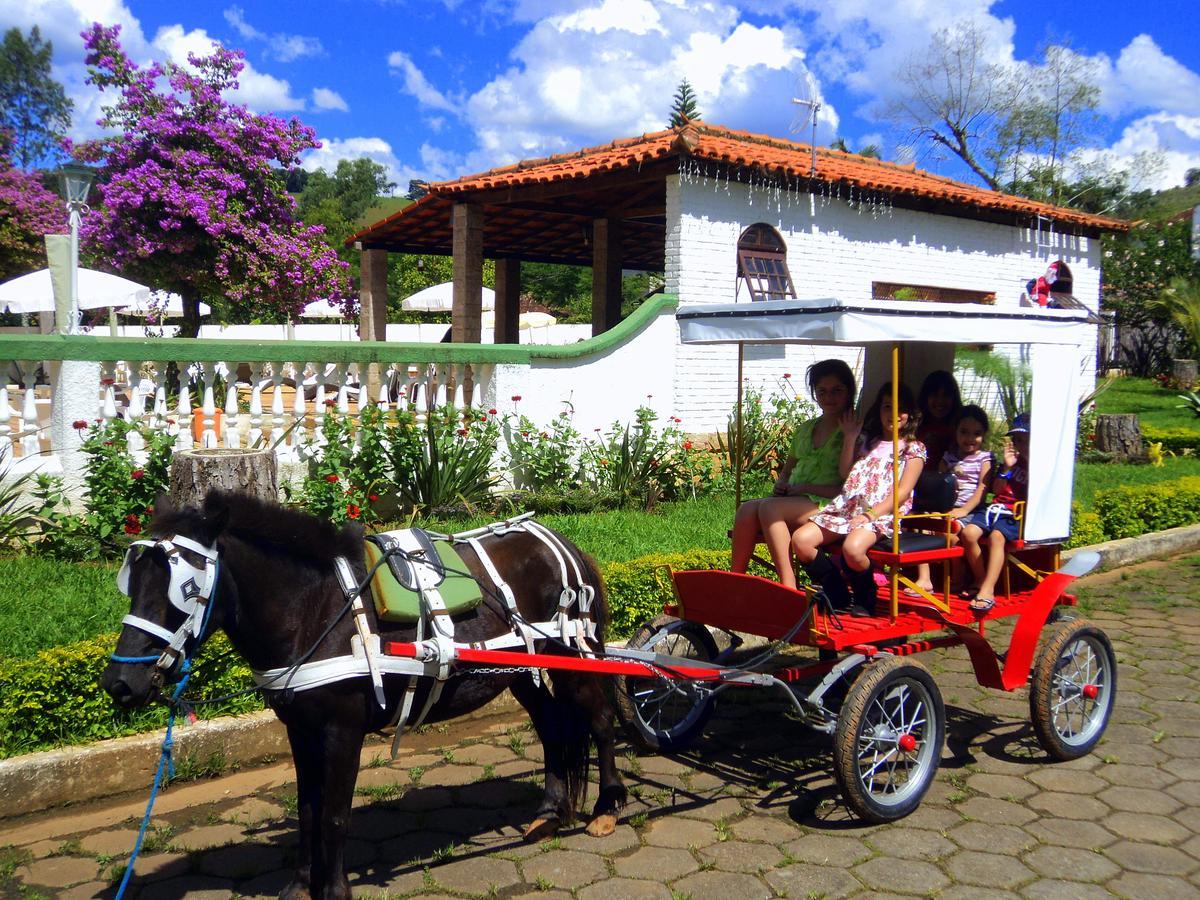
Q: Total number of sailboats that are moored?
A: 0